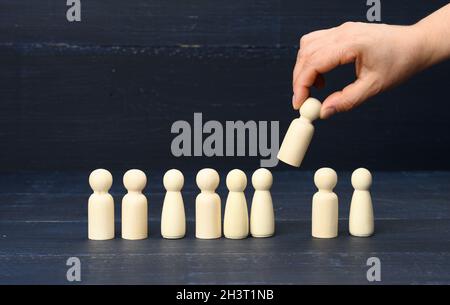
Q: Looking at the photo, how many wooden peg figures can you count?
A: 9